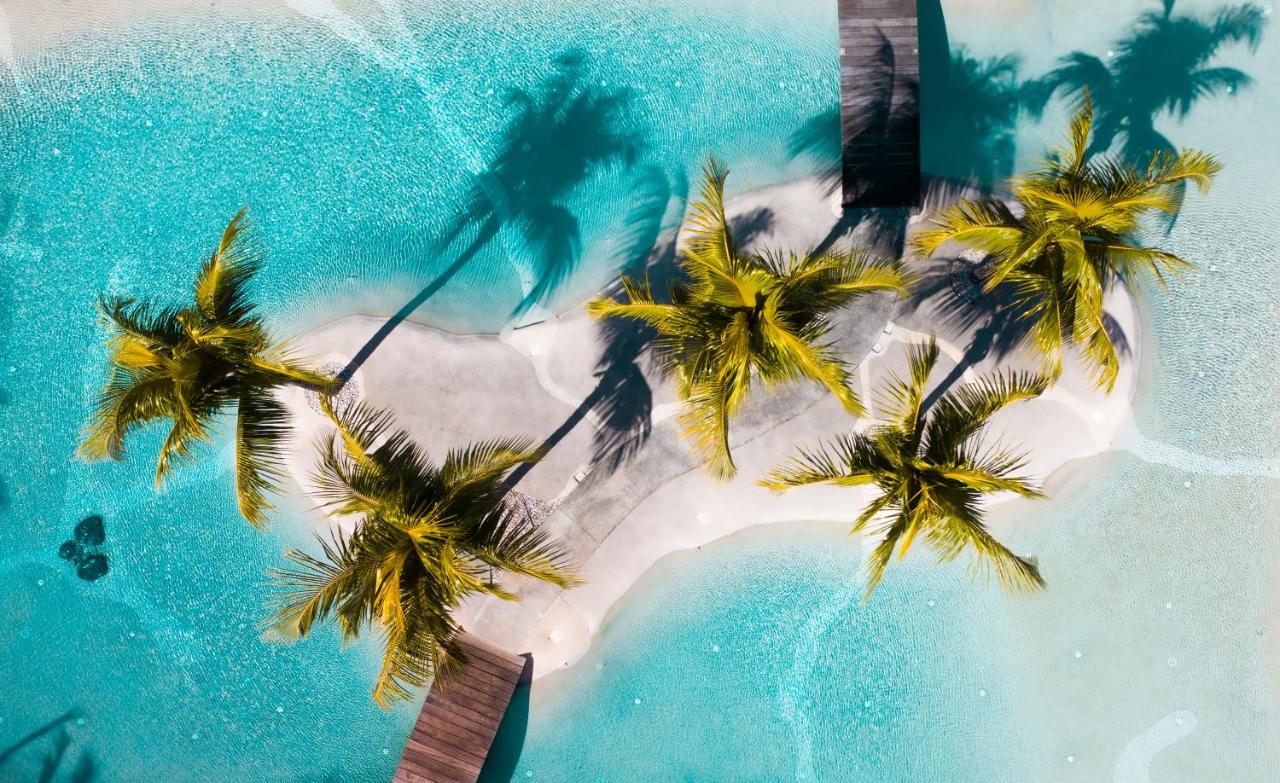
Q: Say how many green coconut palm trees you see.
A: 5